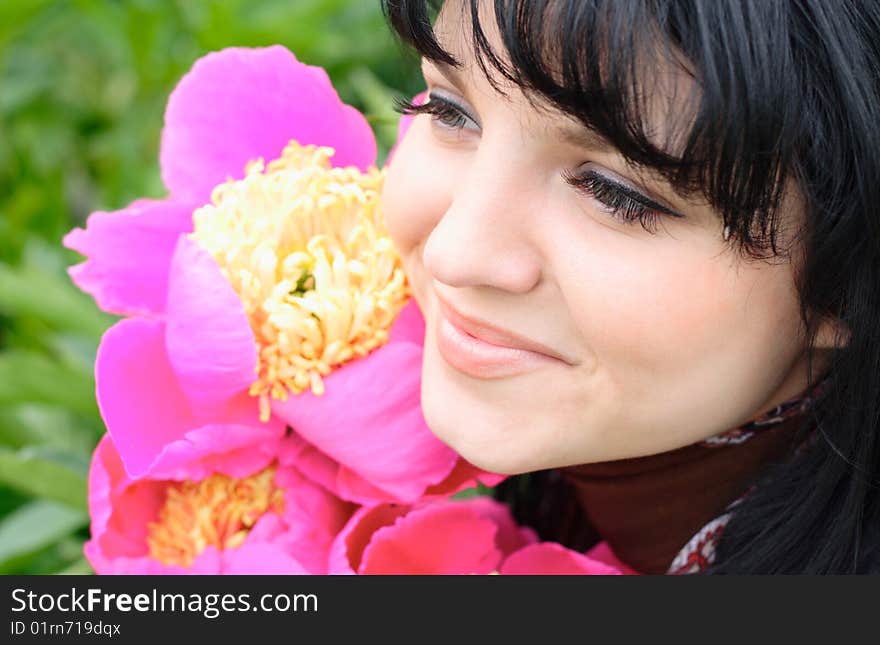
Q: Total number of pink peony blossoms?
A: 3